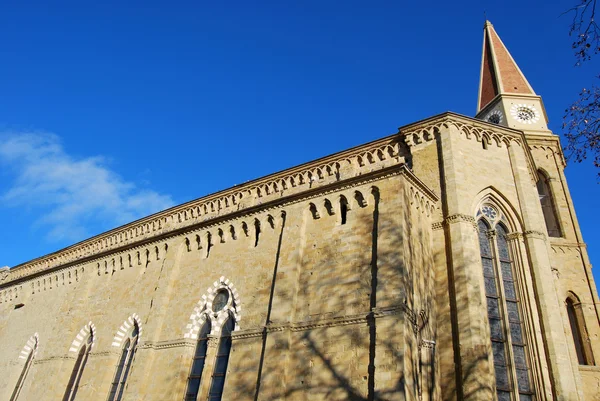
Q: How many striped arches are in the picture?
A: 4